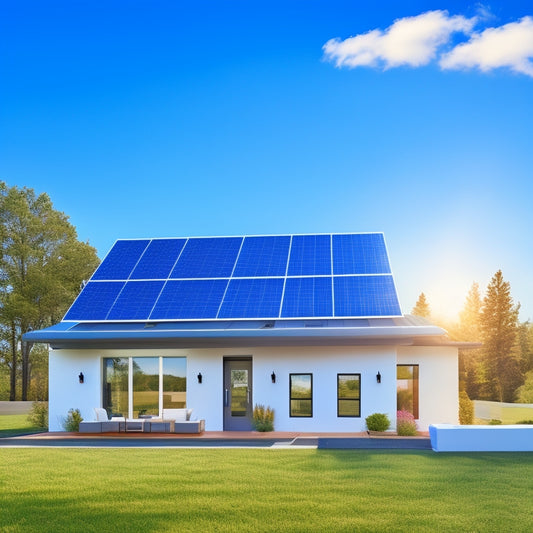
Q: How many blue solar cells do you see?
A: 12